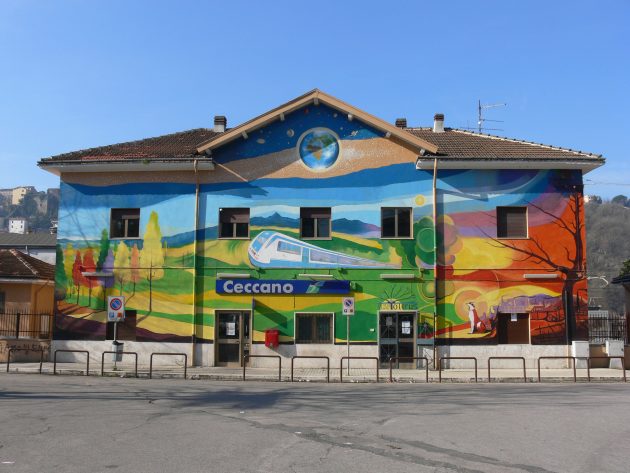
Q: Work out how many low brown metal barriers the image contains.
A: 12